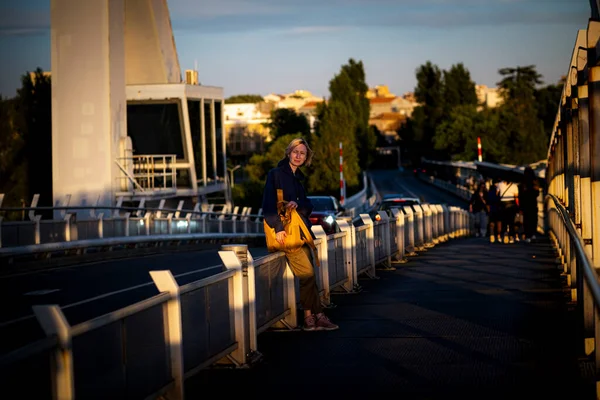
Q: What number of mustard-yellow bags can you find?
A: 1